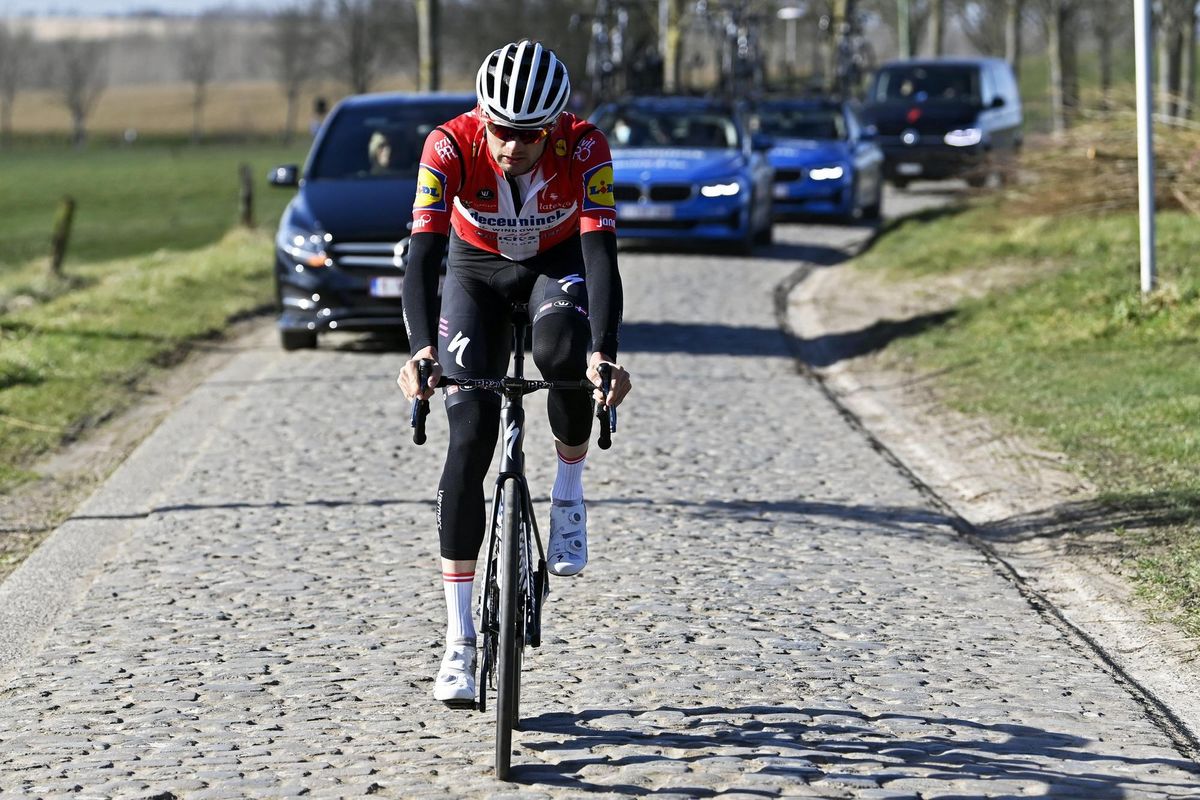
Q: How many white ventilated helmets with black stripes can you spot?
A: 1